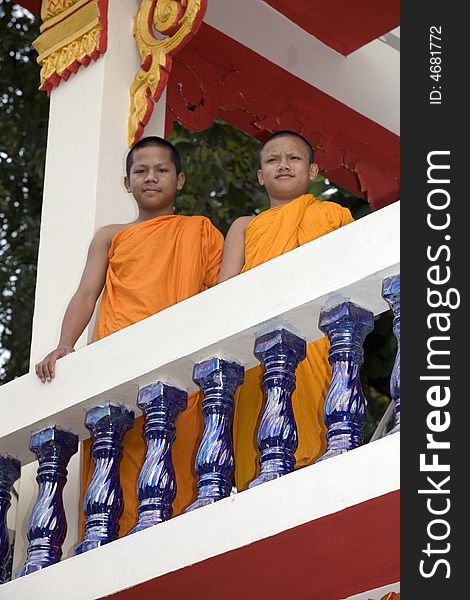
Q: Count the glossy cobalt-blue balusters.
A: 8